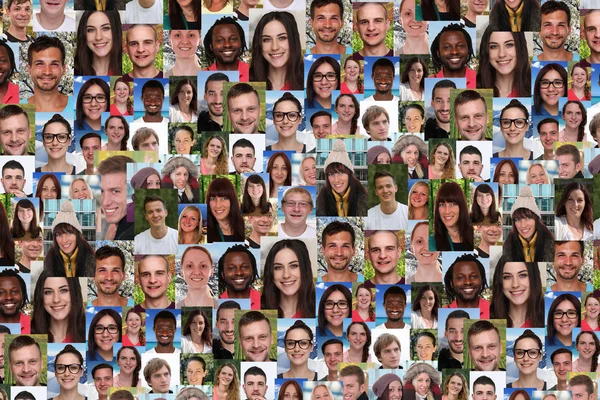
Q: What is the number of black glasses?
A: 12